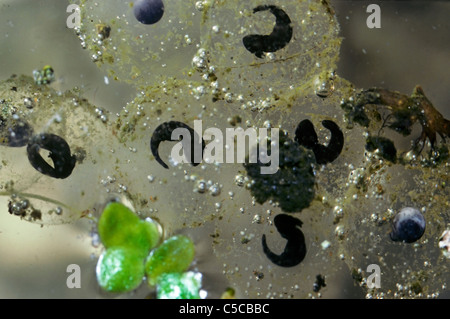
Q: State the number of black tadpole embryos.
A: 5